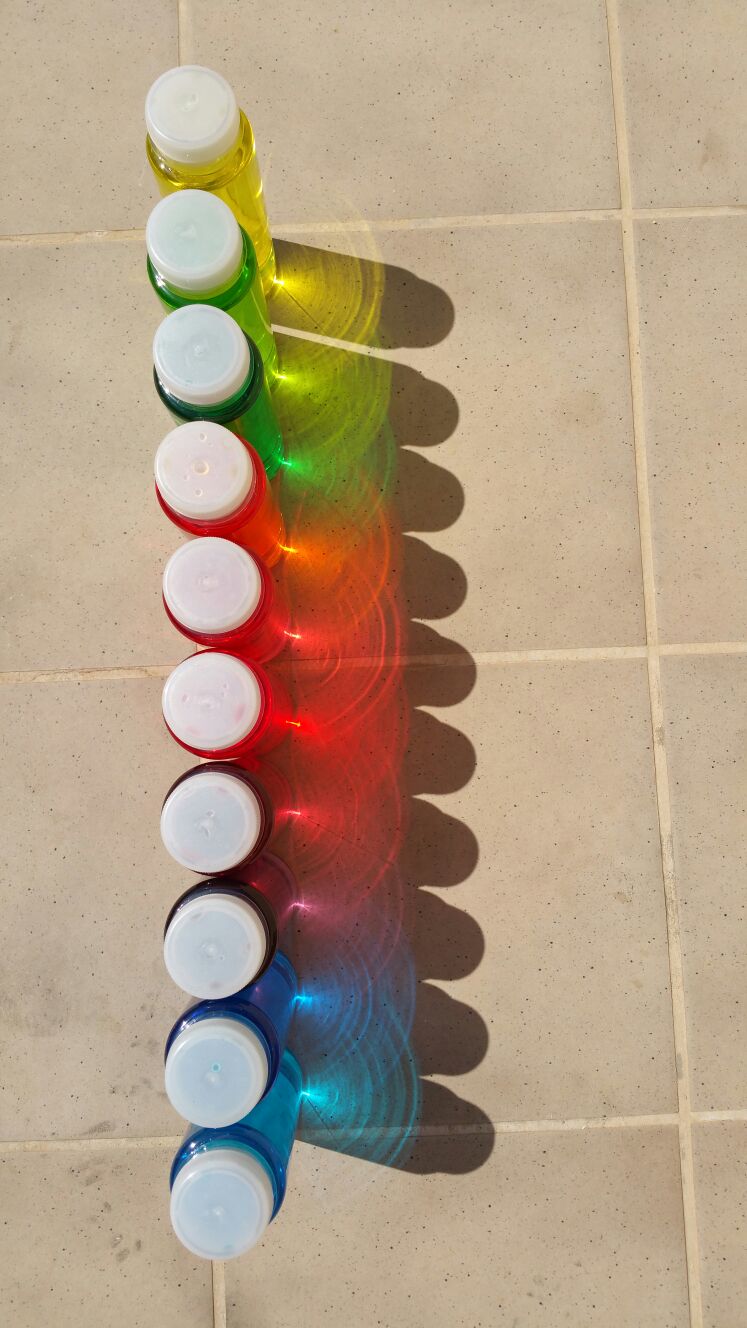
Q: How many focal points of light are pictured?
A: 10